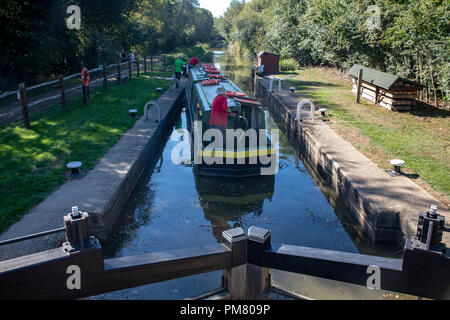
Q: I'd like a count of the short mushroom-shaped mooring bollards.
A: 6